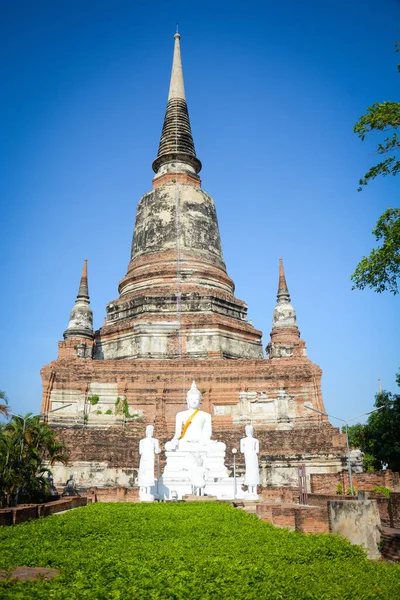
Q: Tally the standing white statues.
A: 2